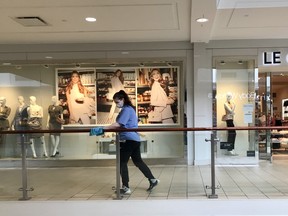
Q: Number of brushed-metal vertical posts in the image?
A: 3